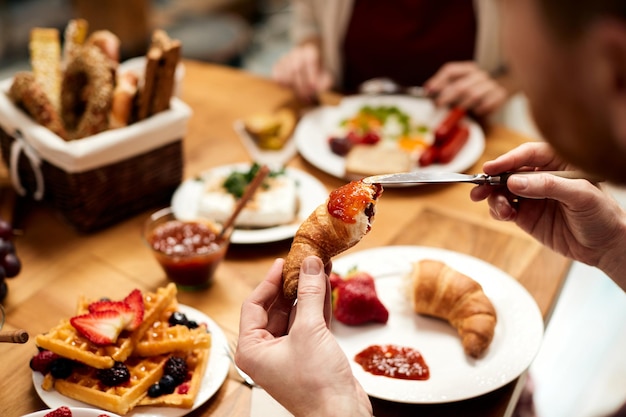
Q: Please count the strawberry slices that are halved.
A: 3